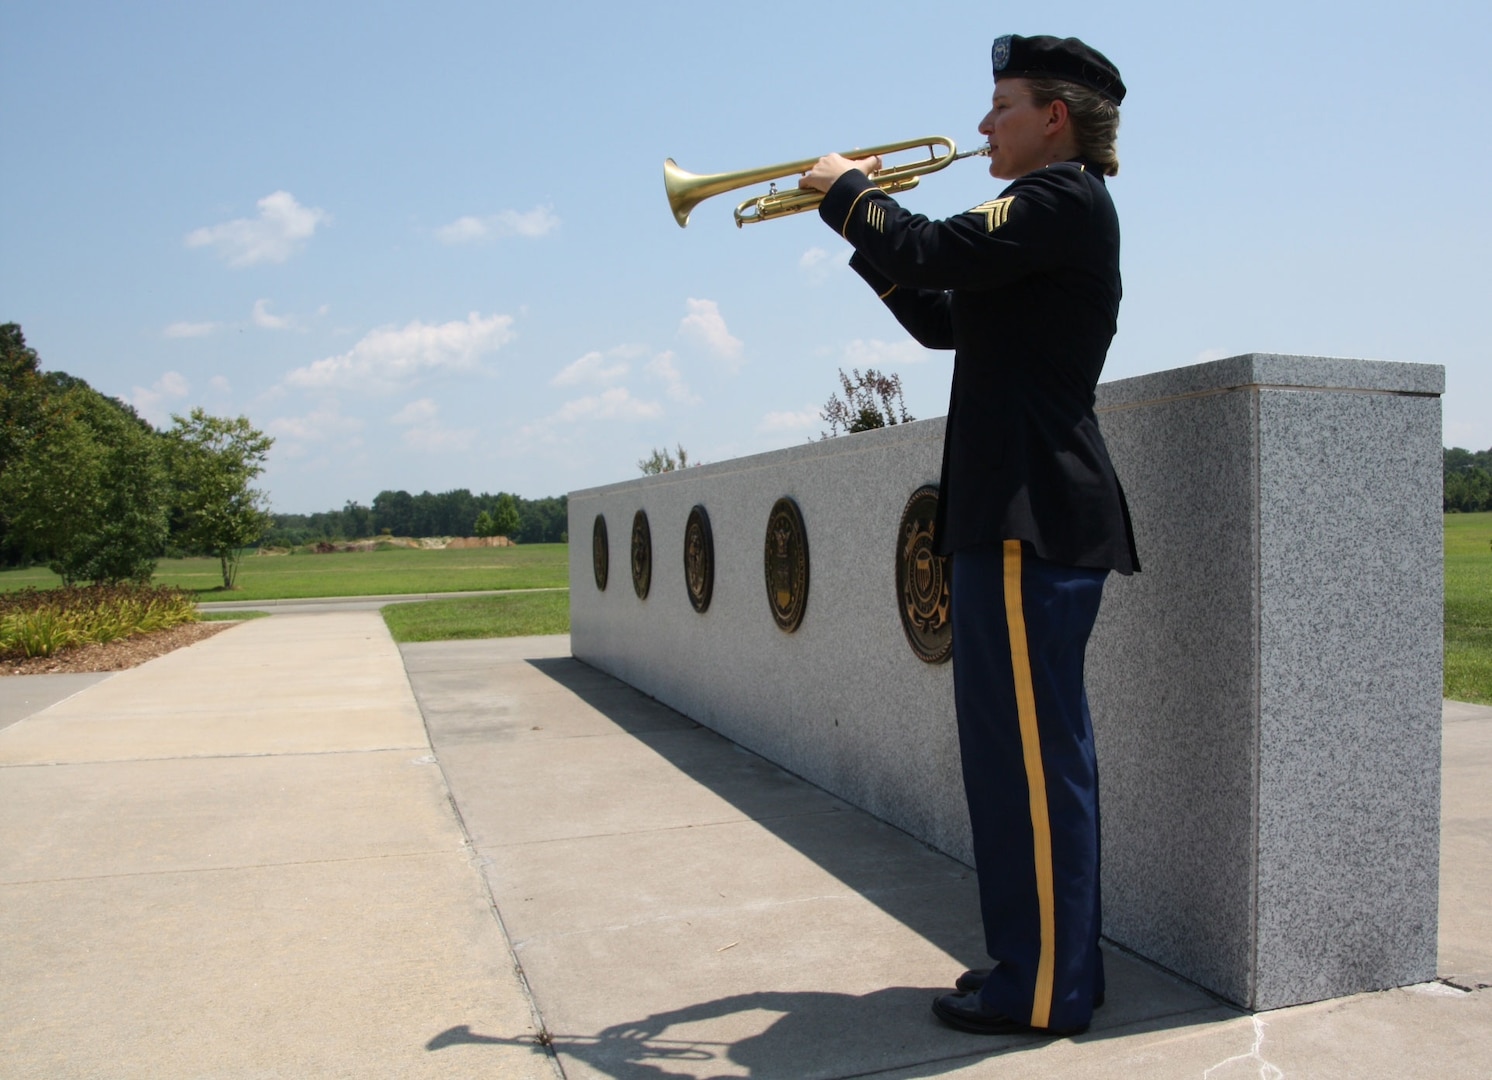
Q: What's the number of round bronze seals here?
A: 5